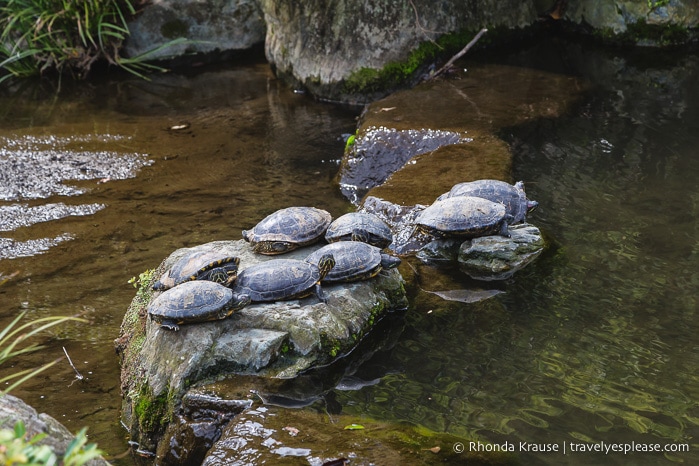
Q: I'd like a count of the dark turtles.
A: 8